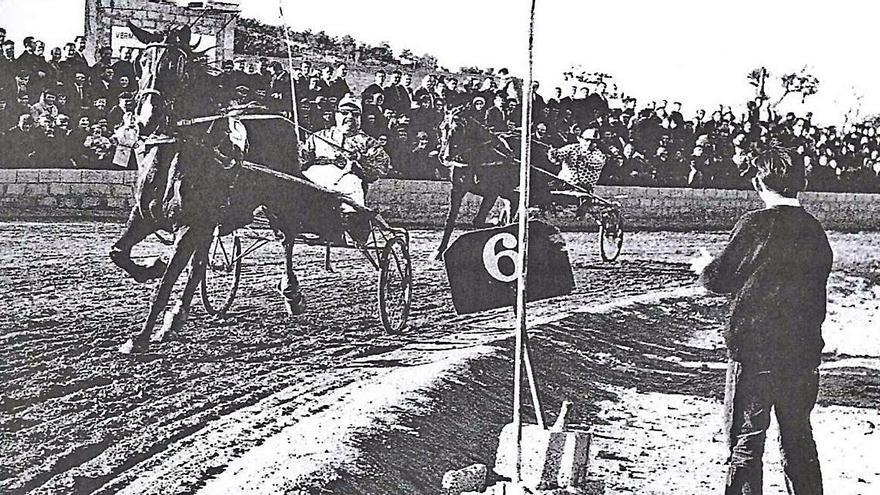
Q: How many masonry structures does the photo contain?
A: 2